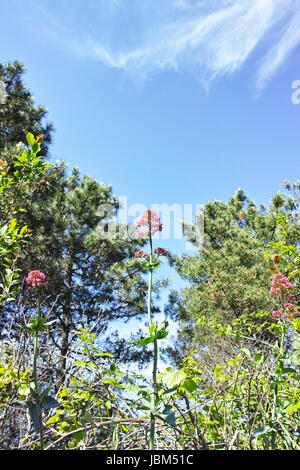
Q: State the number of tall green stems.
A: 3